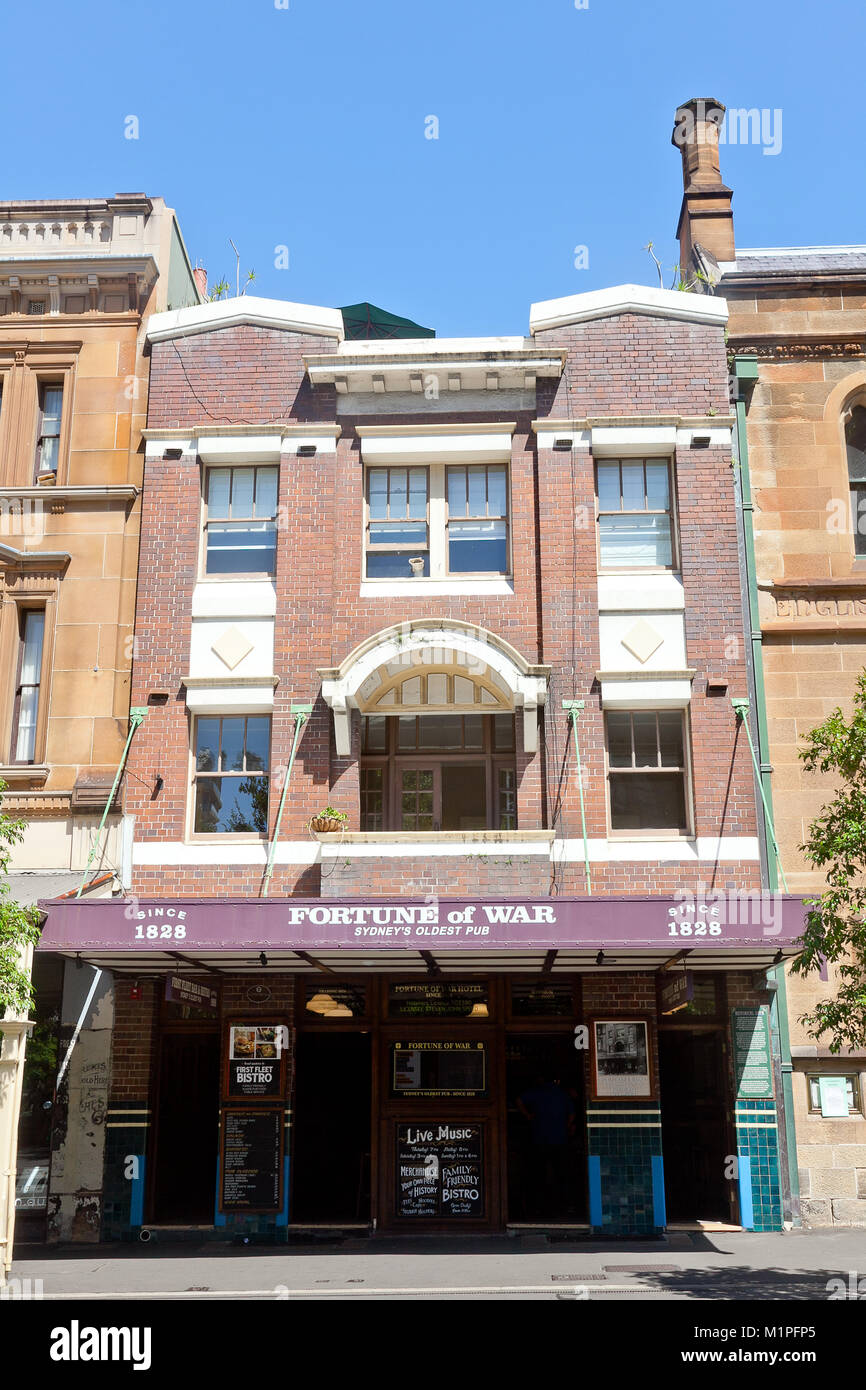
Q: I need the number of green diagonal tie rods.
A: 4